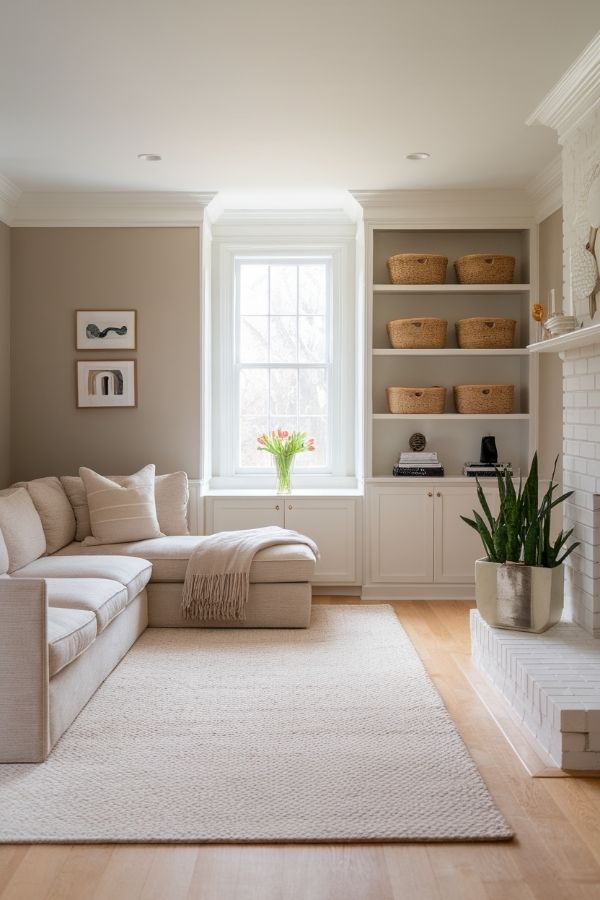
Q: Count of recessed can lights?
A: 2